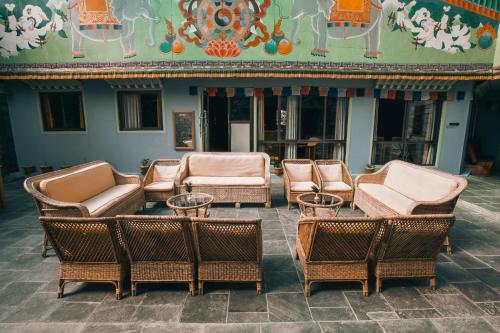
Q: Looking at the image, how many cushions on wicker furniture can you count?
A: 12